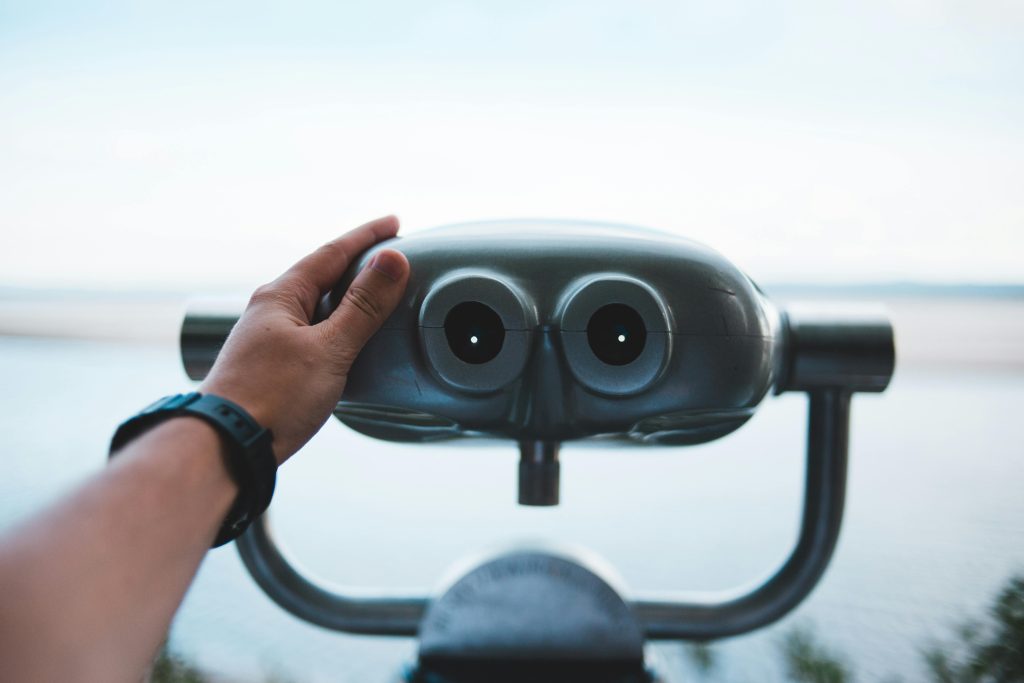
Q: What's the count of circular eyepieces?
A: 2